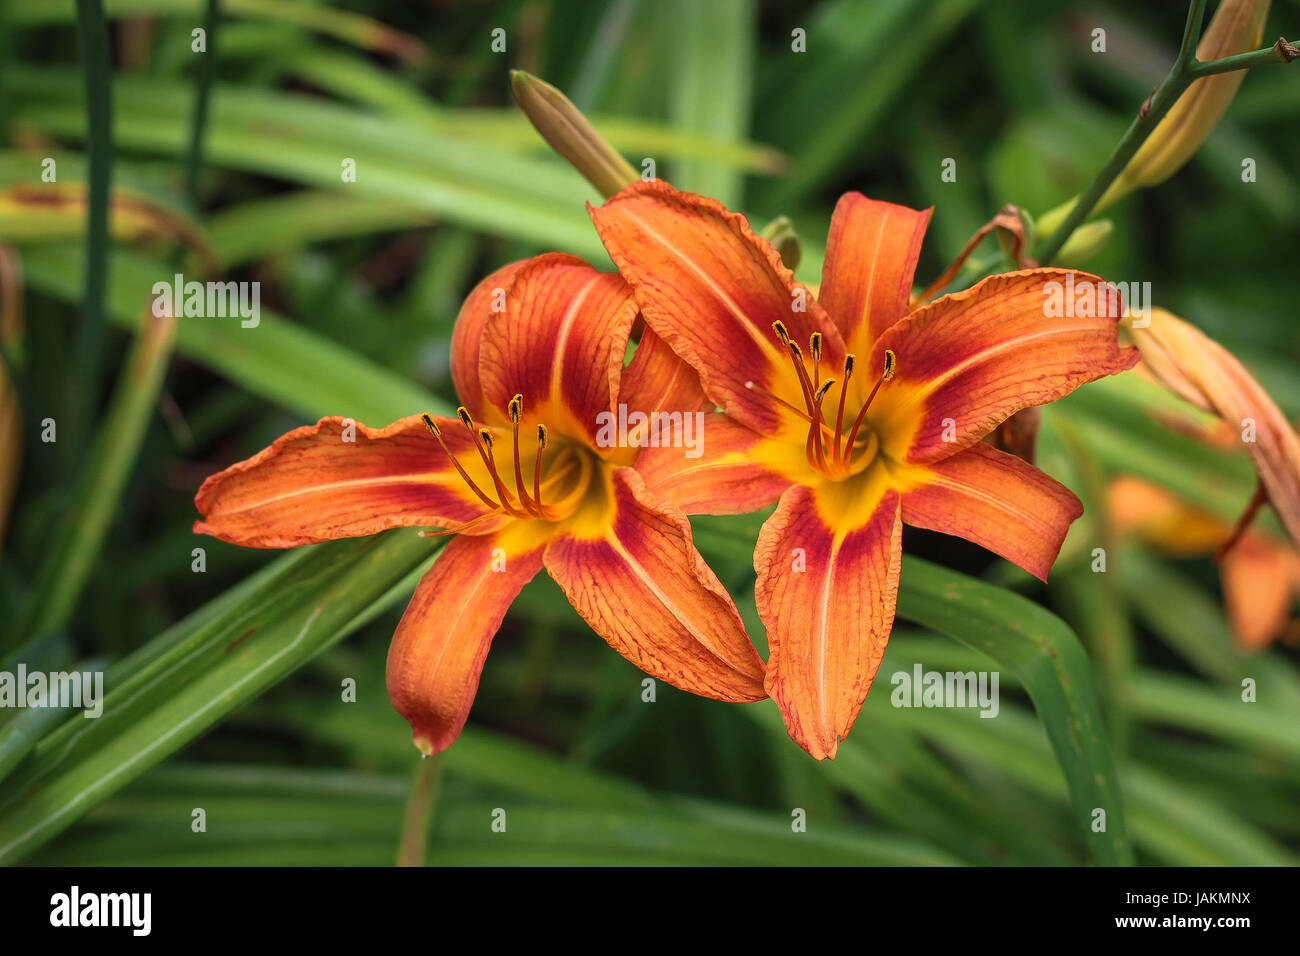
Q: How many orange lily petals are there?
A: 12